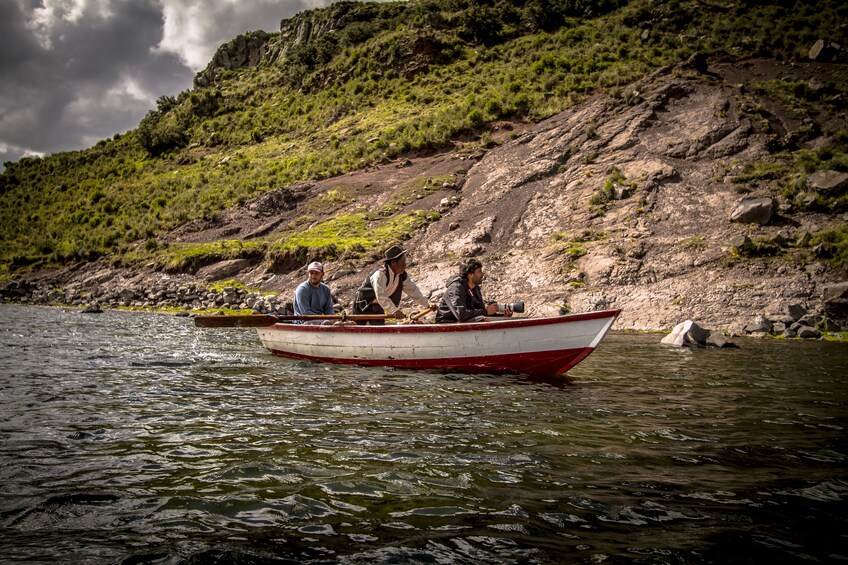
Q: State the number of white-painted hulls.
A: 1